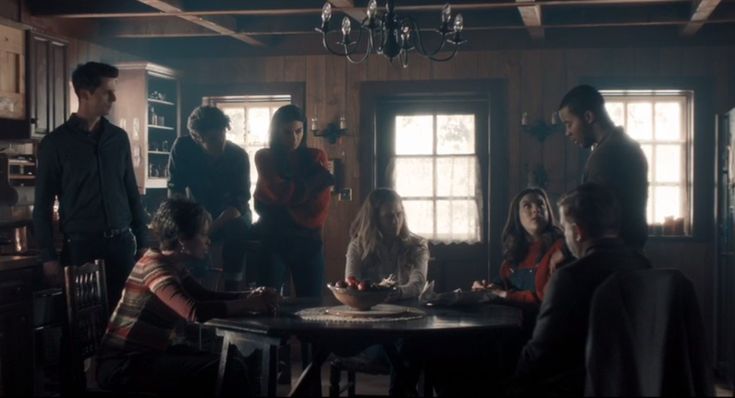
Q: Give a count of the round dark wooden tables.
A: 1